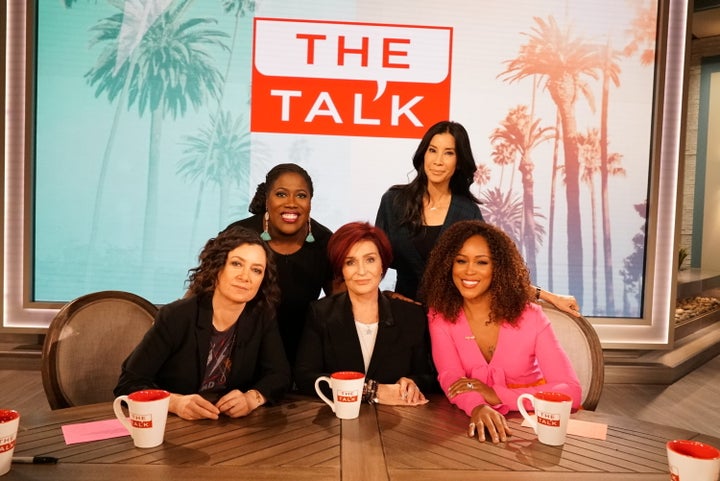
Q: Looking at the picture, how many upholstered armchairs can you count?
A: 2